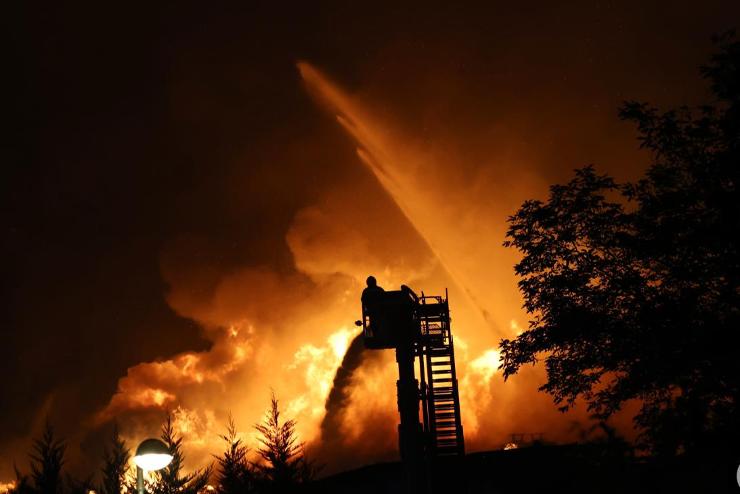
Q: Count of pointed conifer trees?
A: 5